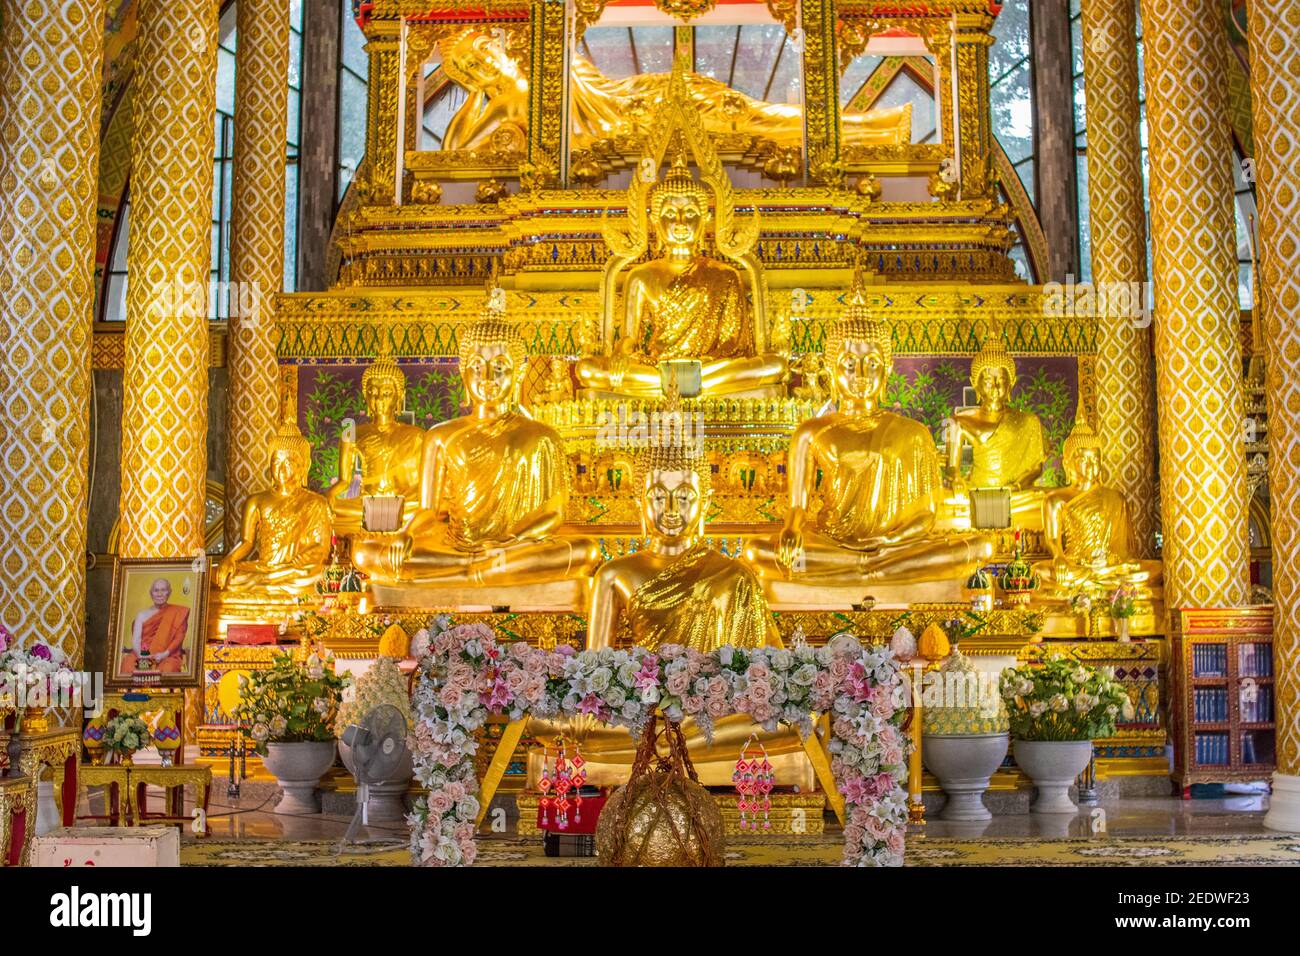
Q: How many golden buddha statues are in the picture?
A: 9